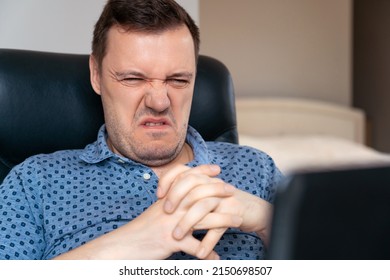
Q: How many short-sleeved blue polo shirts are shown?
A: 1